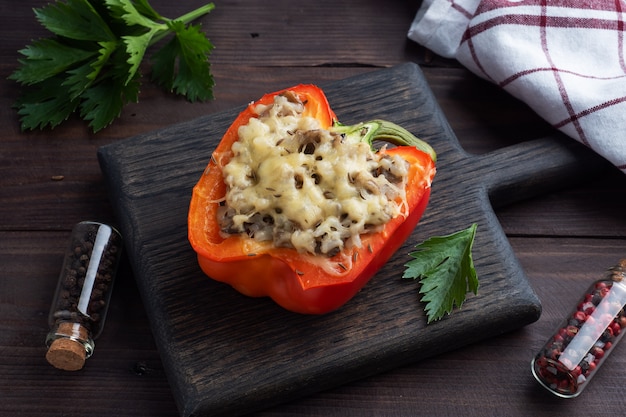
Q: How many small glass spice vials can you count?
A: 2